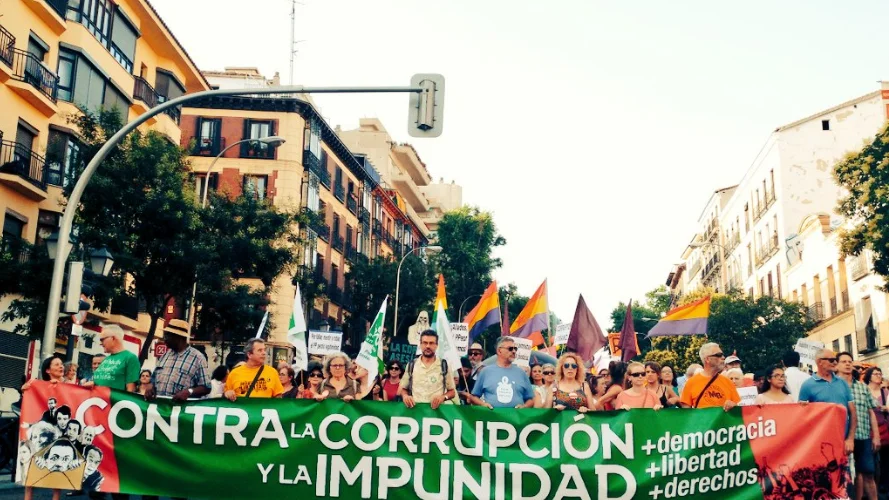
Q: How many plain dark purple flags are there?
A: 3